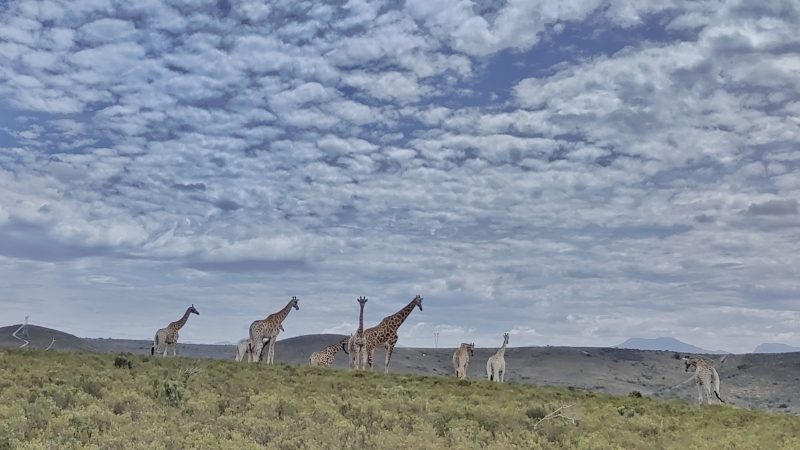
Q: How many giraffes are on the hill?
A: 9